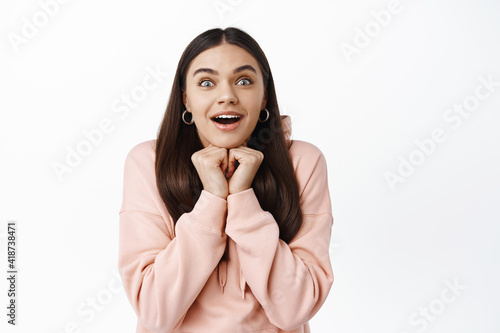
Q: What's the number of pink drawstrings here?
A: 2